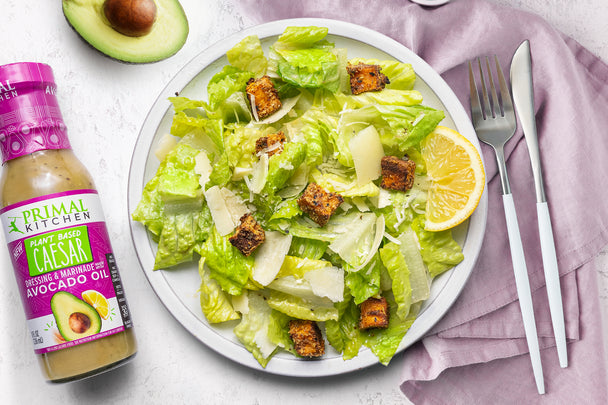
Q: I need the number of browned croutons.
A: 8